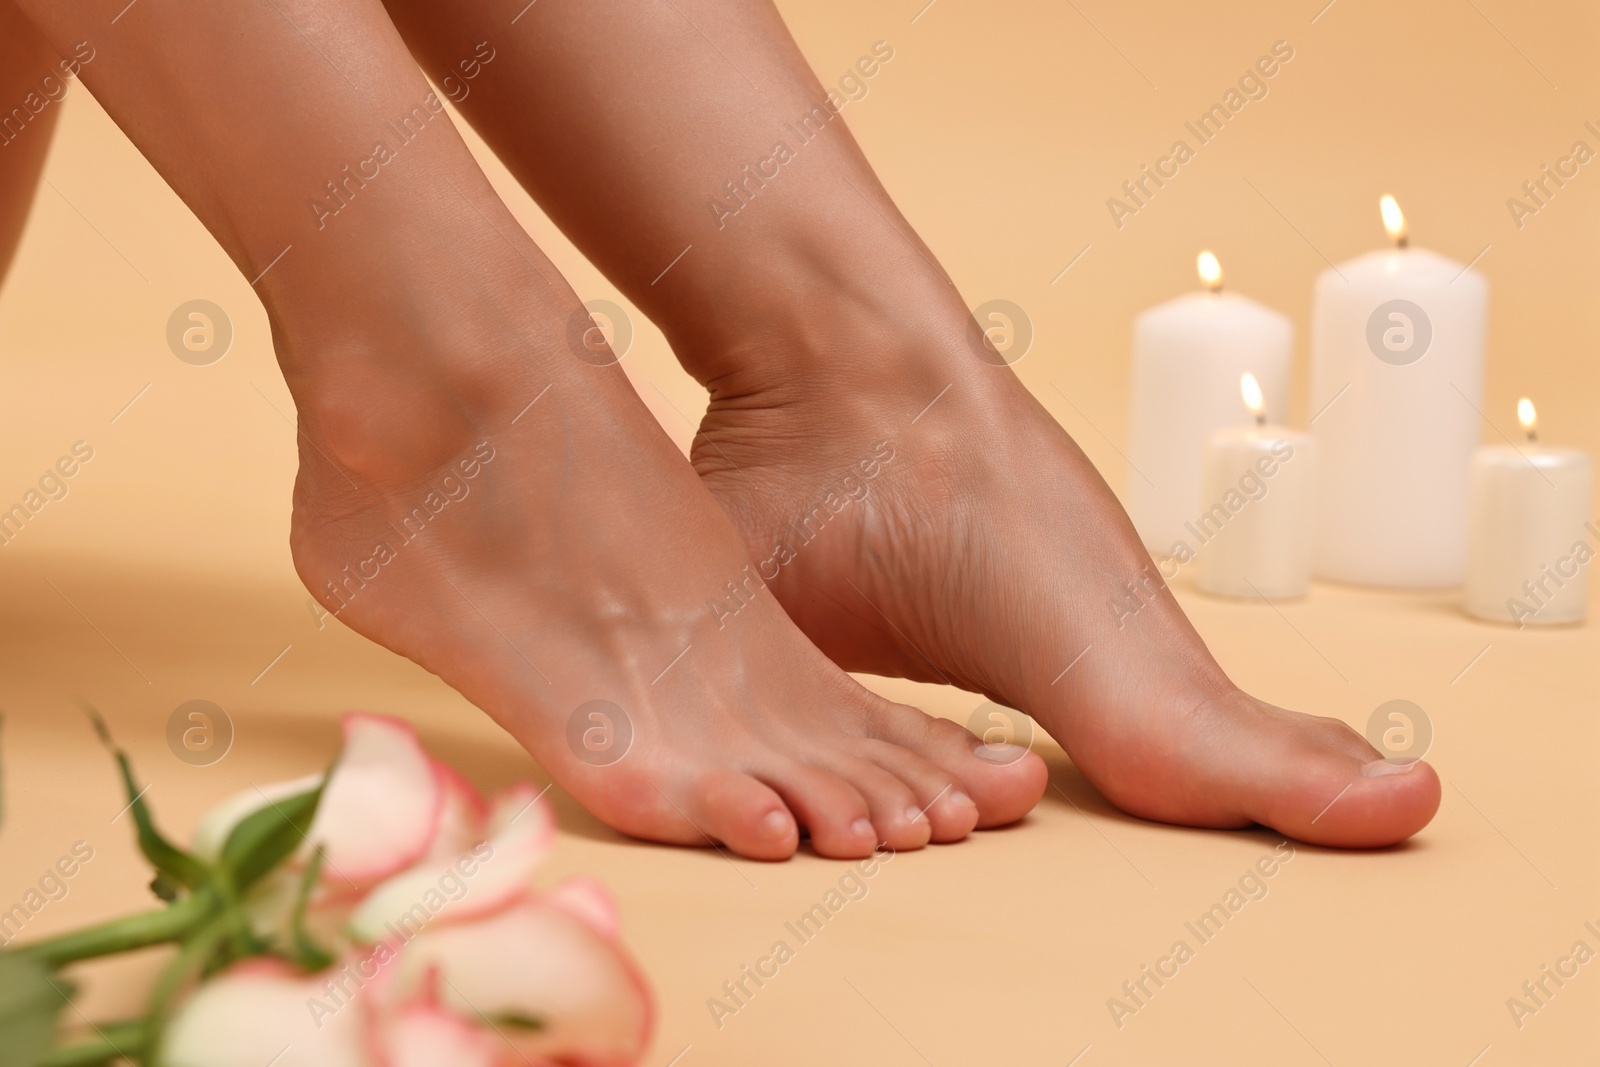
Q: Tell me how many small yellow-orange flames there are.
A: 4